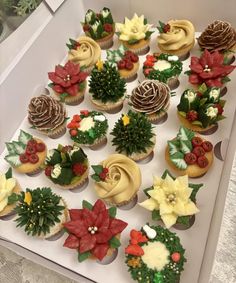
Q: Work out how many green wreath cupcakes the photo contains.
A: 3